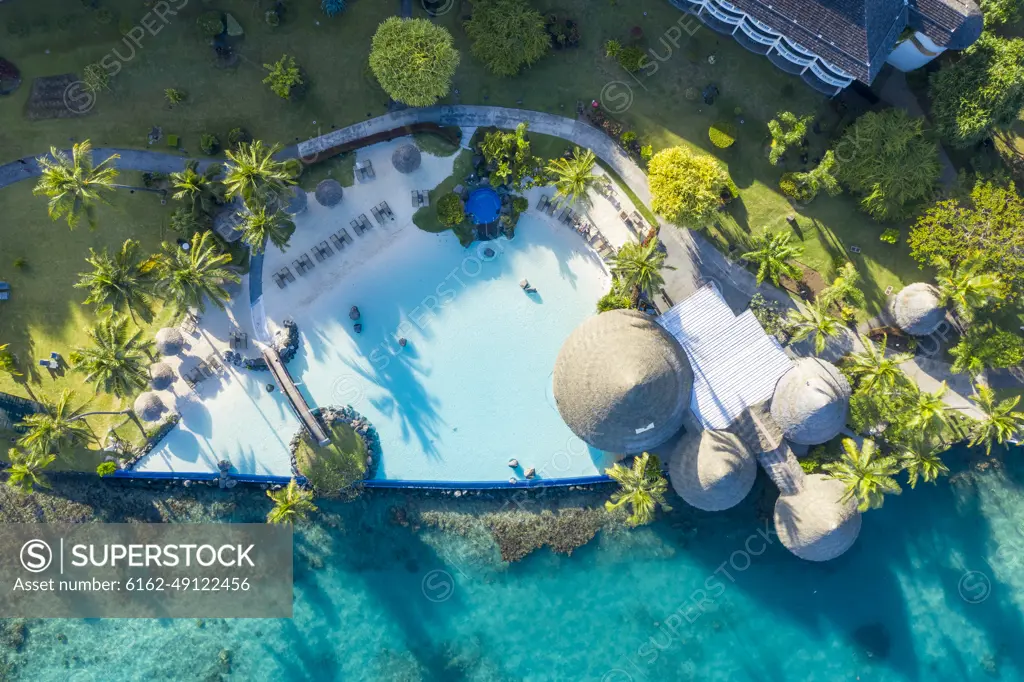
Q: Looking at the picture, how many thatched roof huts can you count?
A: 11